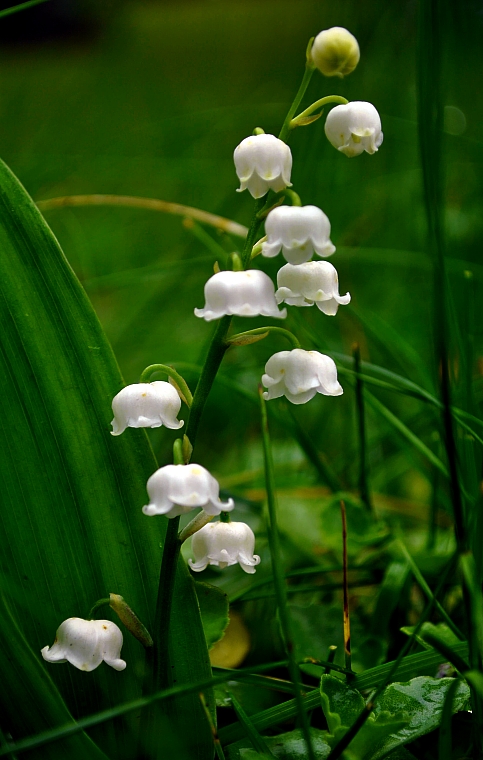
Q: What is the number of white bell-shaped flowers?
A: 11